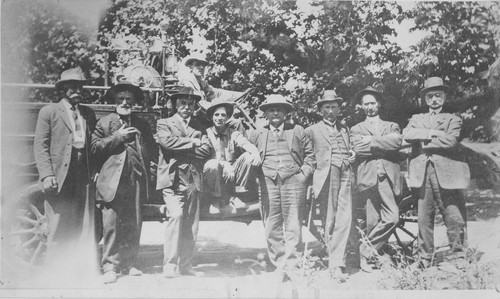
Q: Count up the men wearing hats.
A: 9